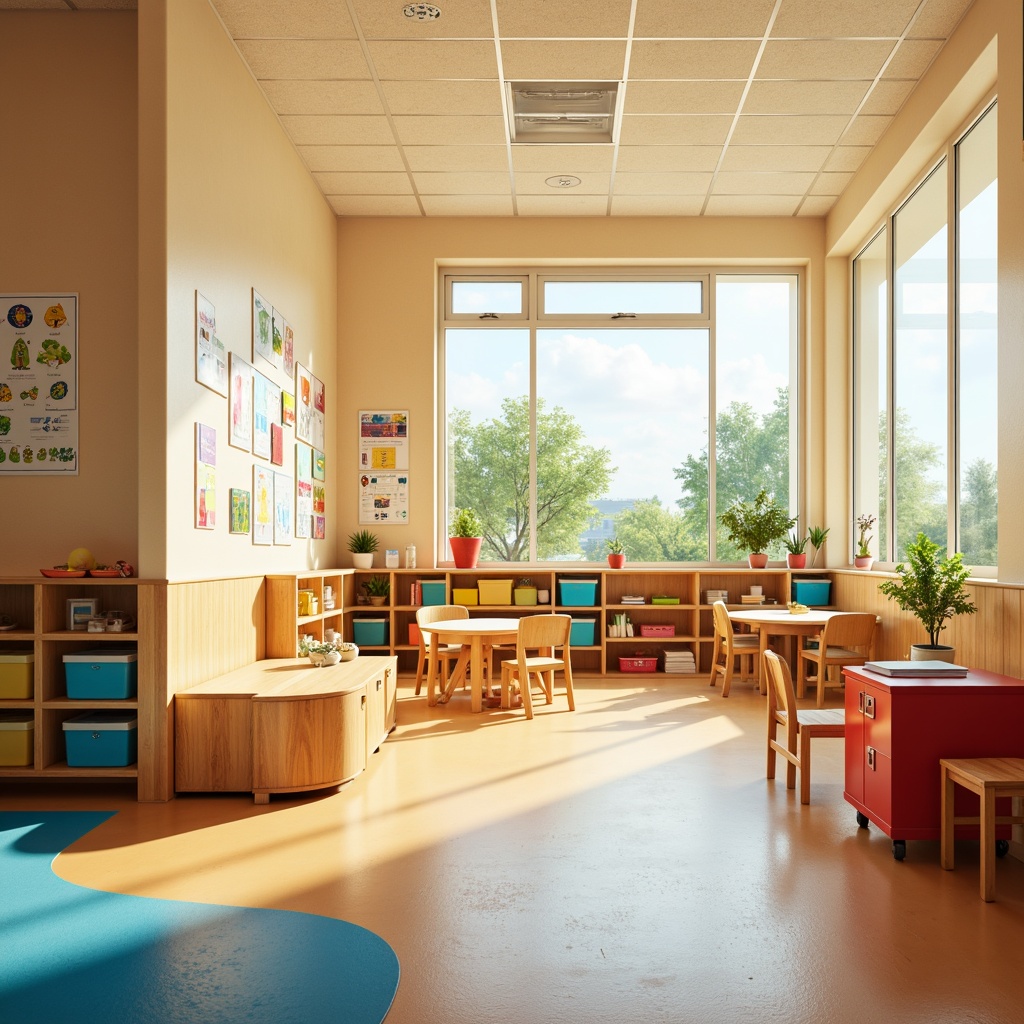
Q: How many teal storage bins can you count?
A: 7